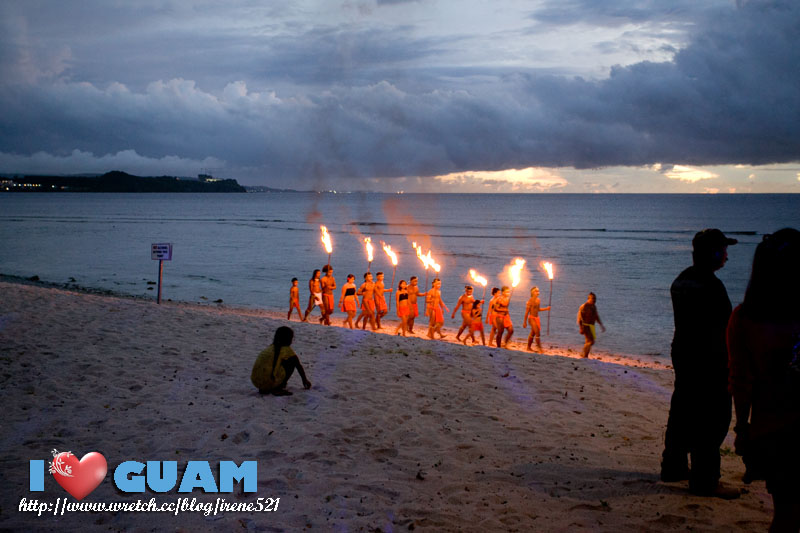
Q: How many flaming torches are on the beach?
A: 8